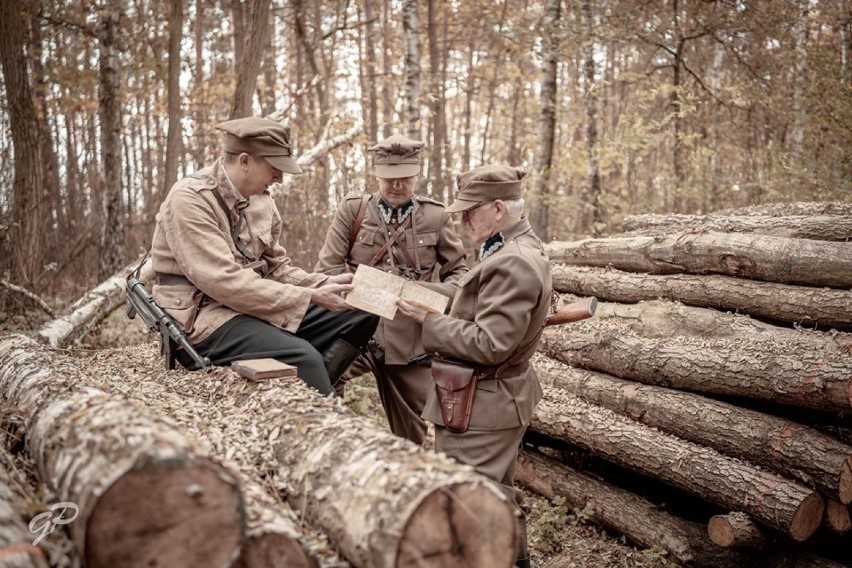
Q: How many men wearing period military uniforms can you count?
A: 3